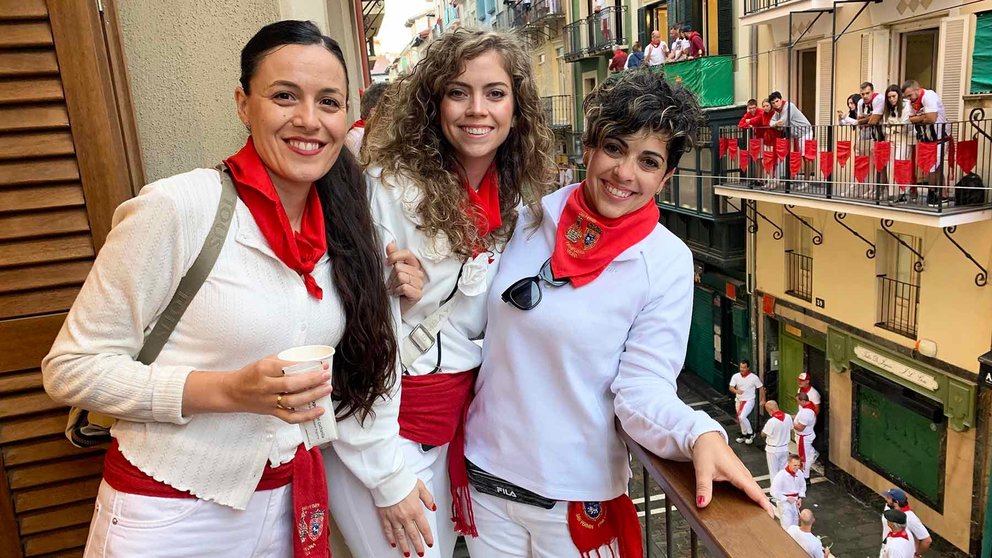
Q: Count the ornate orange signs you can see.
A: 0